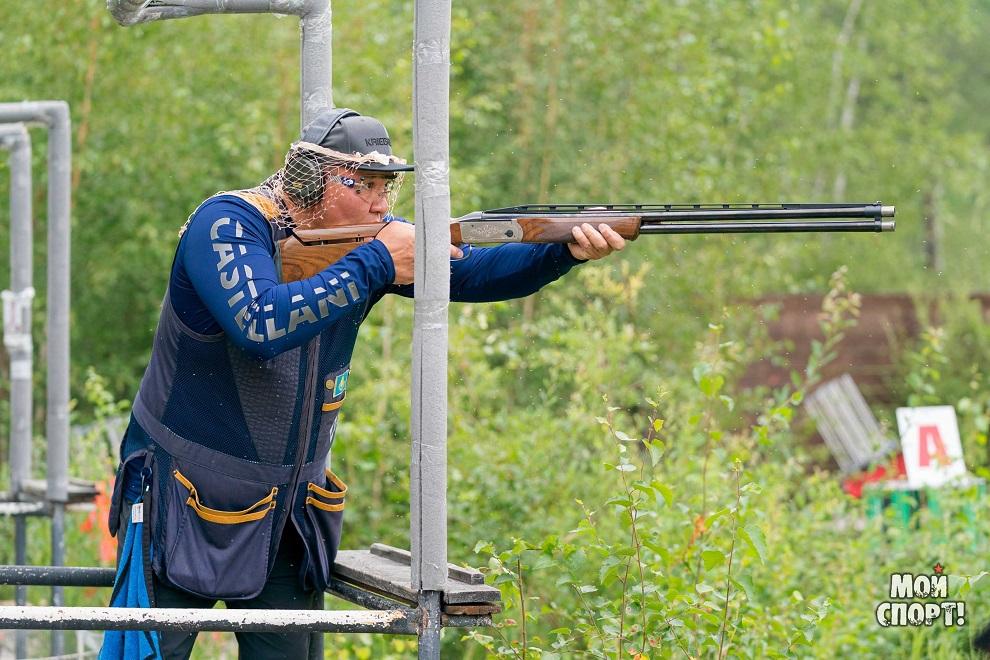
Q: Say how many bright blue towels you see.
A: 1